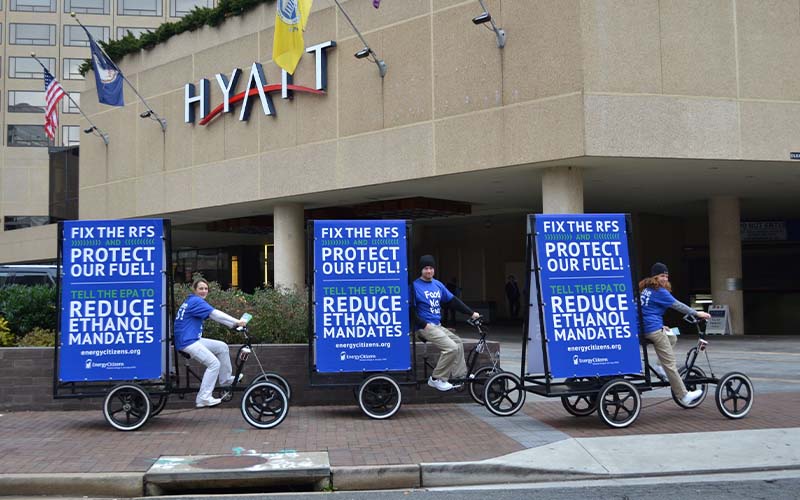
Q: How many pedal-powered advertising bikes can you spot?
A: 3